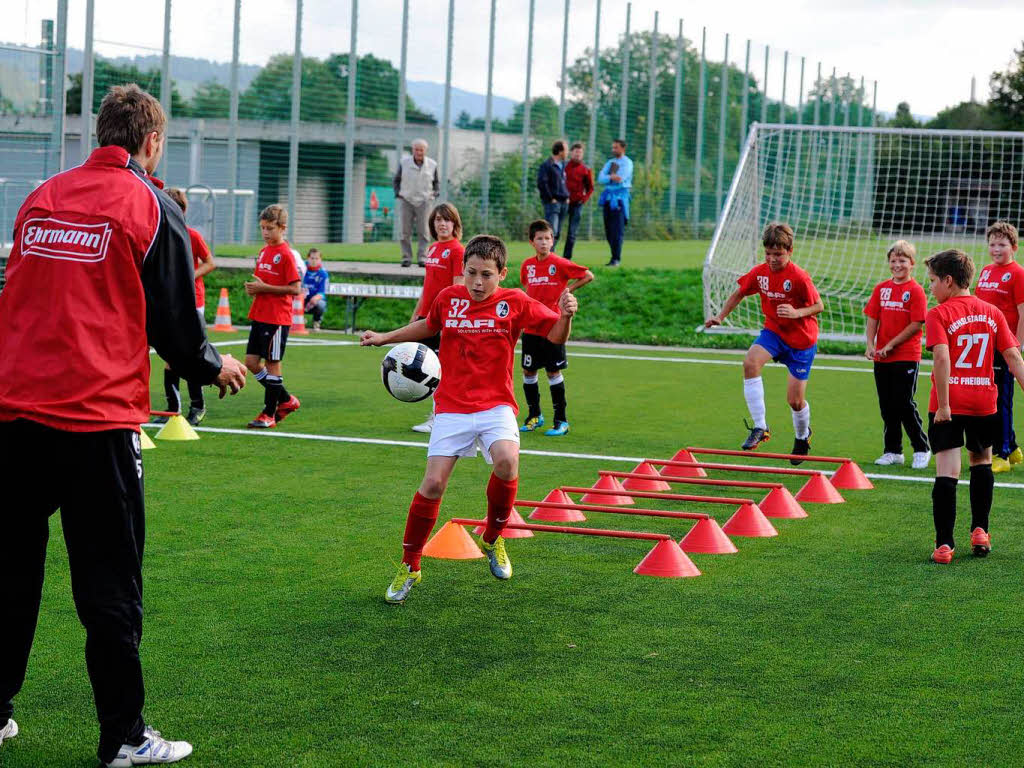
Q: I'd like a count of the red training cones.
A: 11